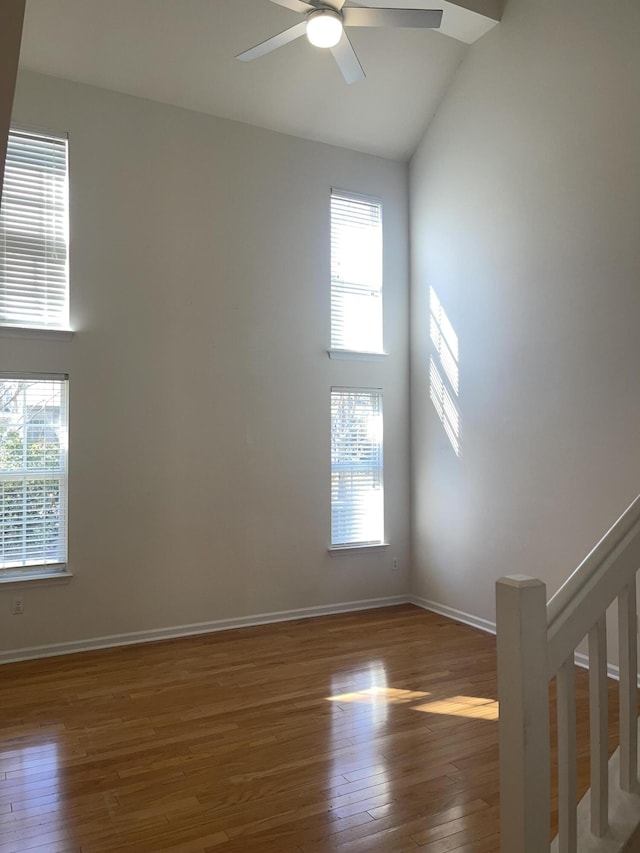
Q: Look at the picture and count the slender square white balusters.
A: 3